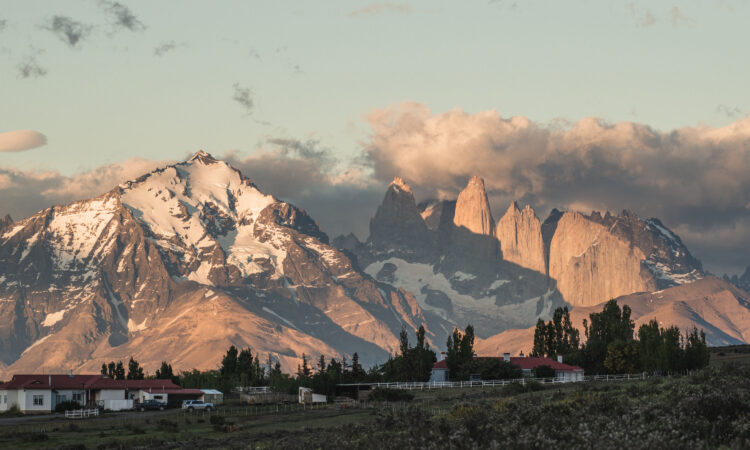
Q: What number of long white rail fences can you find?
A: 1